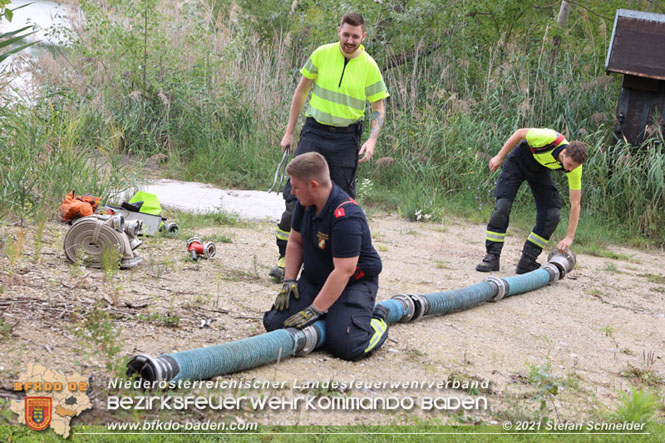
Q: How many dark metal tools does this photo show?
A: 2